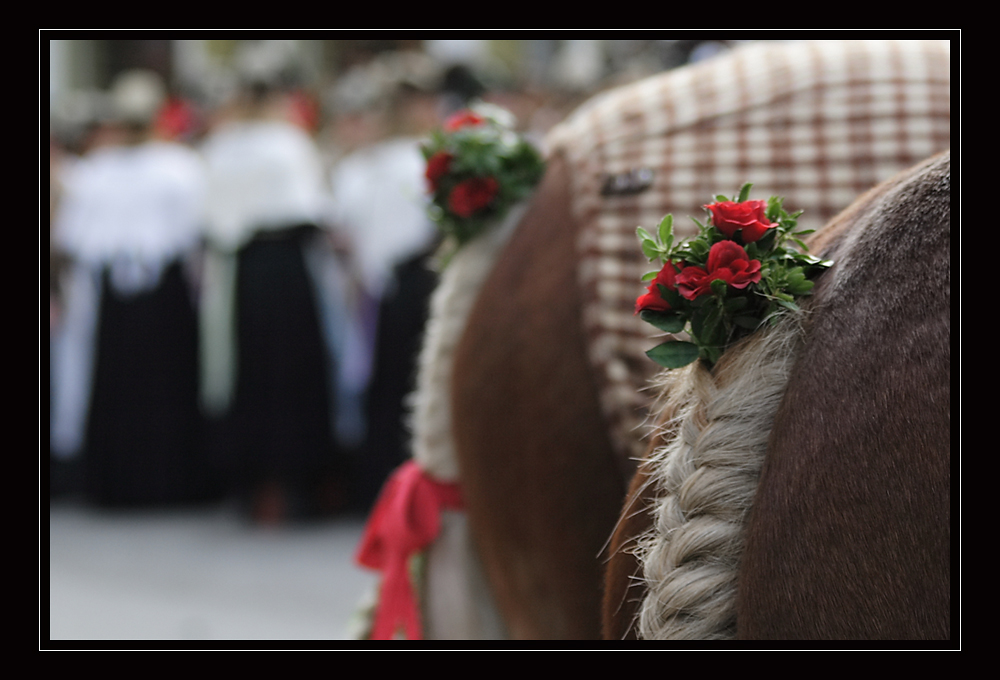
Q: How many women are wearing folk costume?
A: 3